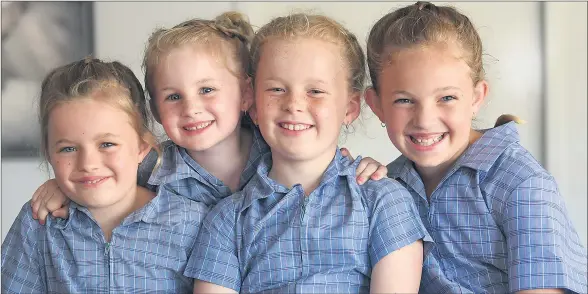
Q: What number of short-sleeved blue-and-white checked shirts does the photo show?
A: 4